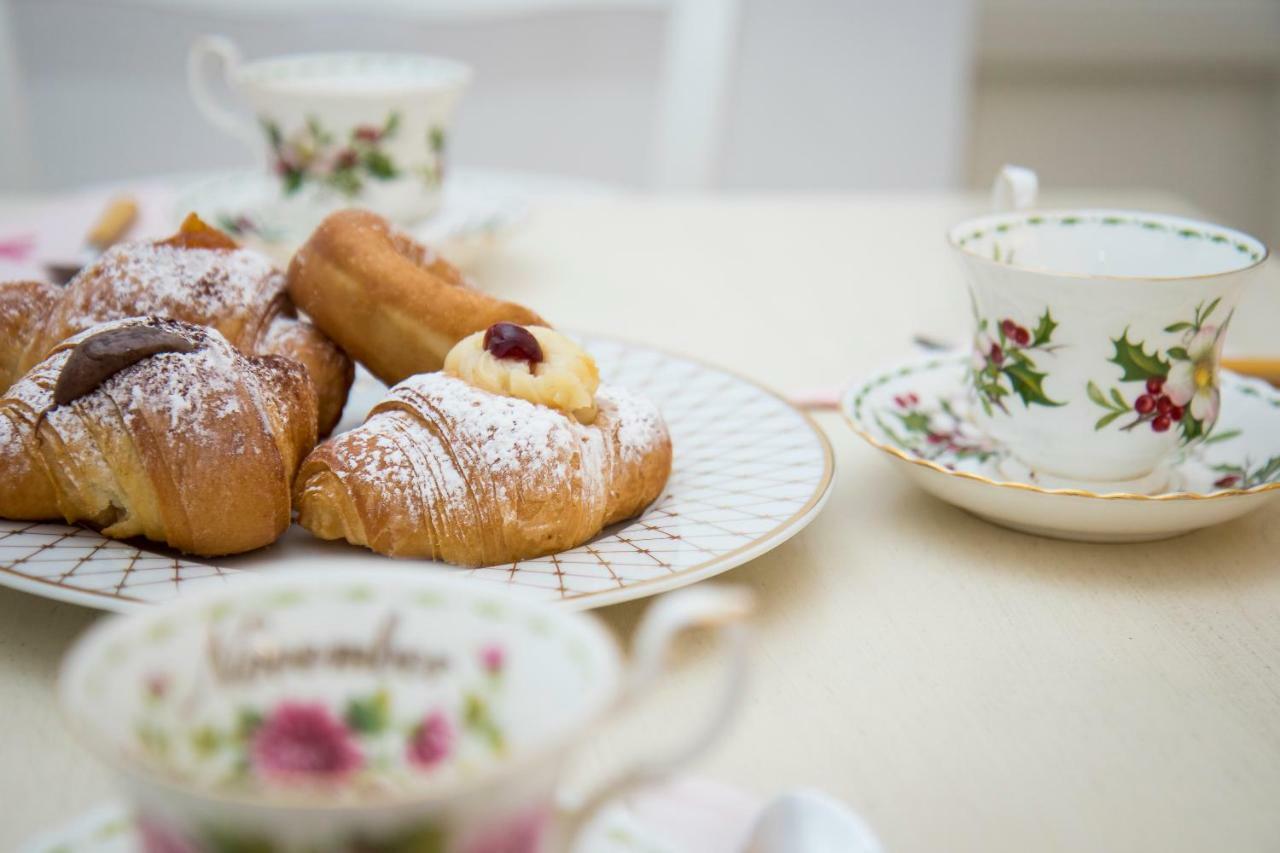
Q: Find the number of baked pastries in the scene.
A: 4